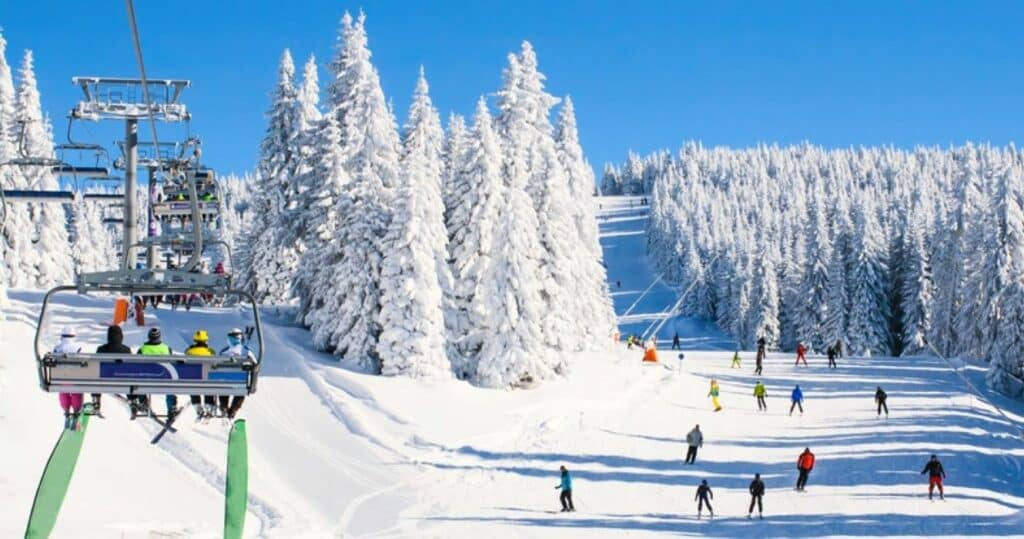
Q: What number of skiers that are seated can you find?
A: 5